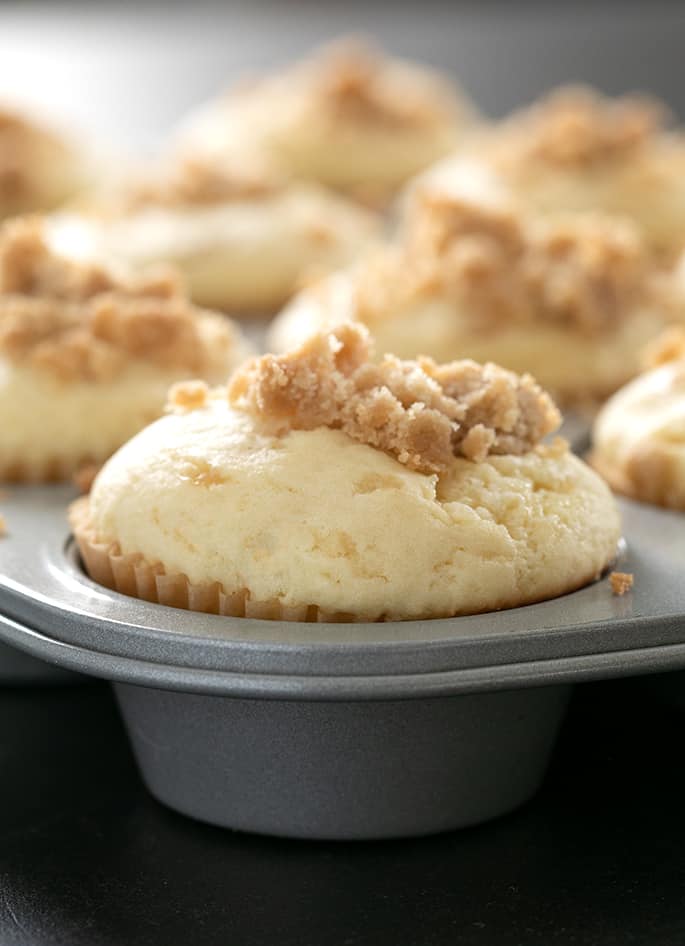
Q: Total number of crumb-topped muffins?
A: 8